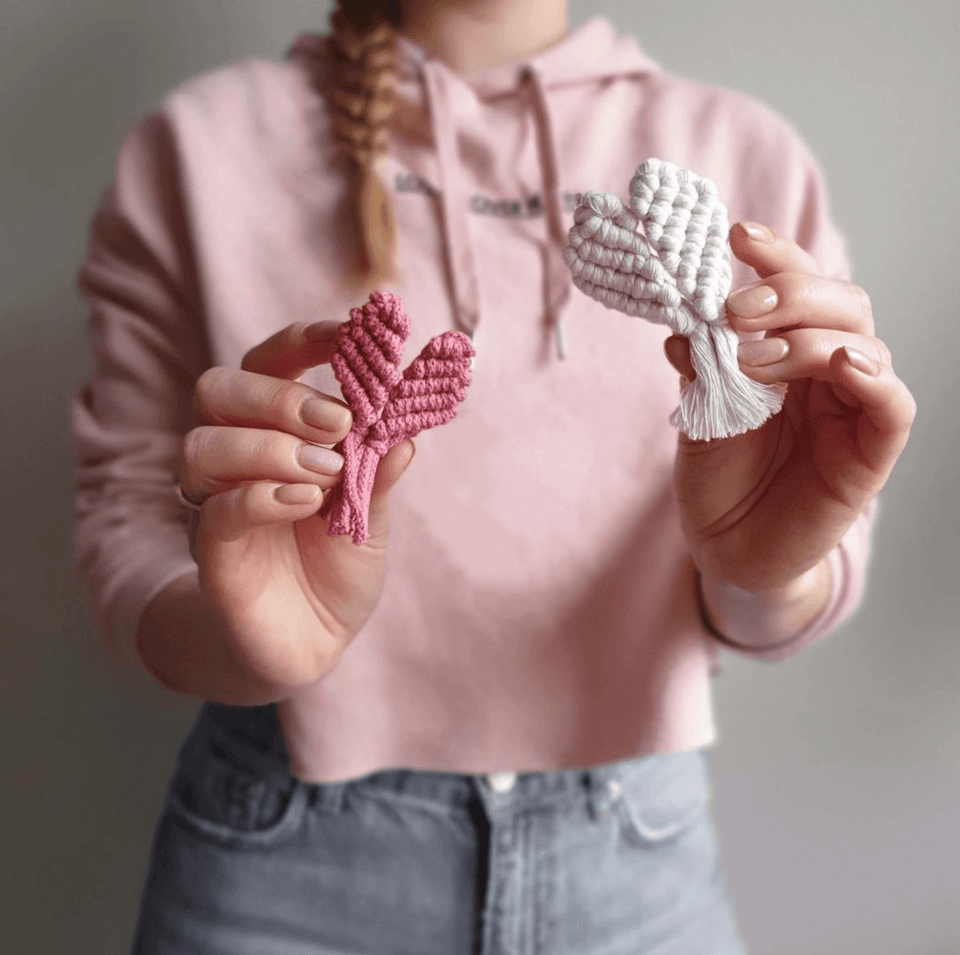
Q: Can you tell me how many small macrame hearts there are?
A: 2